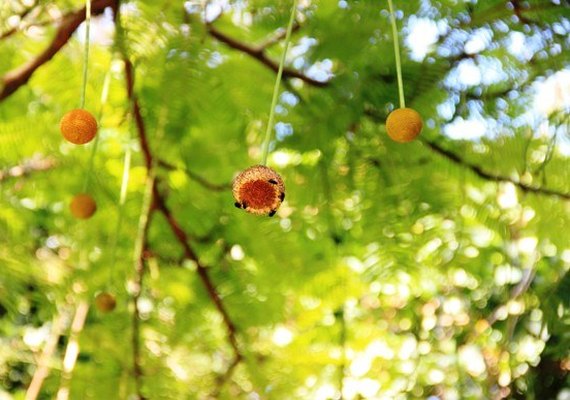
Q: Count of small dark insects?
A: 5